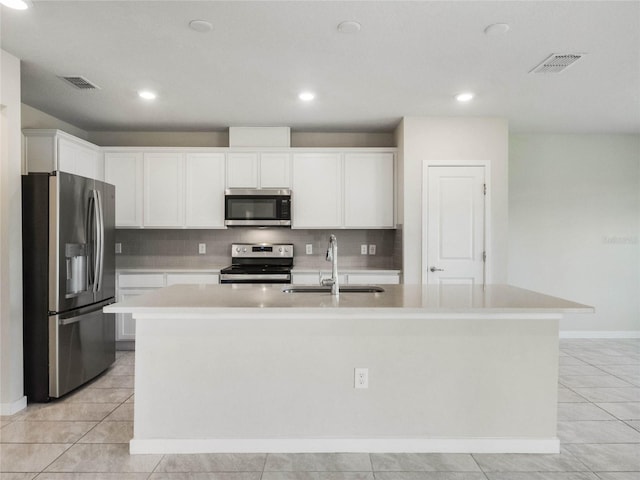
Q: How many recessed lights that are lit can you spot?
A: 4